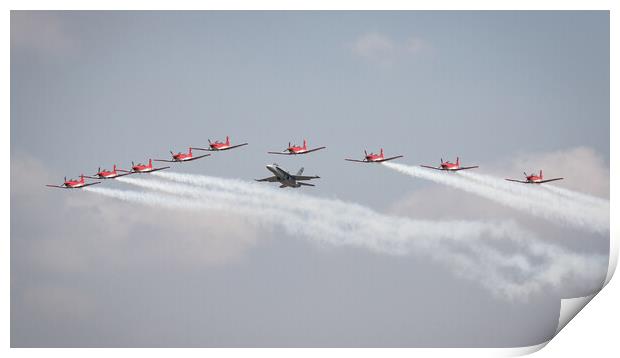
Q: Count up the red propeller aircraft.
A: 9